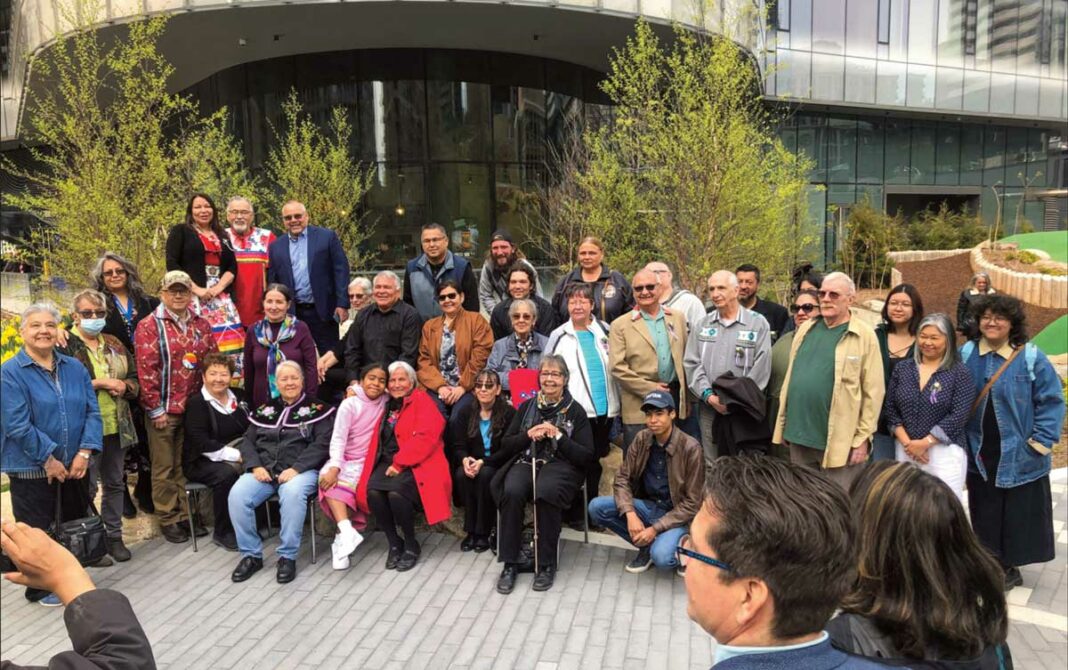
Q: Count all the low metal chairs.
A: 3